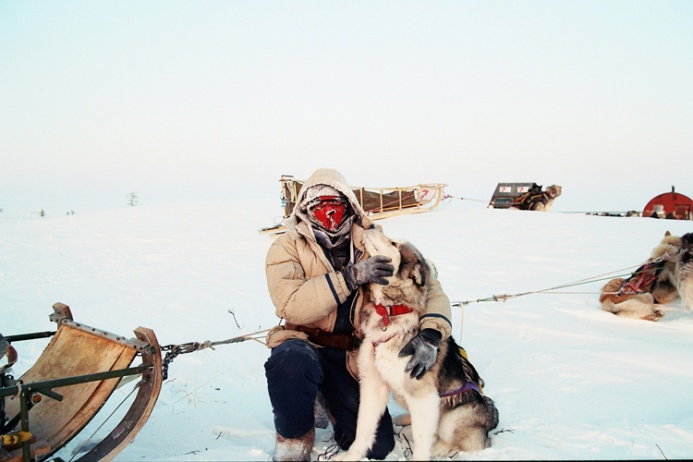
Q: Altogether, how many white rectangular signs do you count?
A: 2